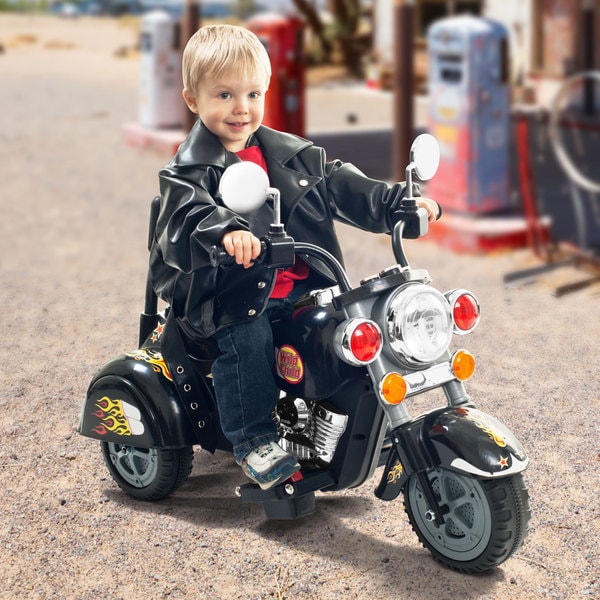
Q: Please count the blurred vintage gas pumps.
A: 3